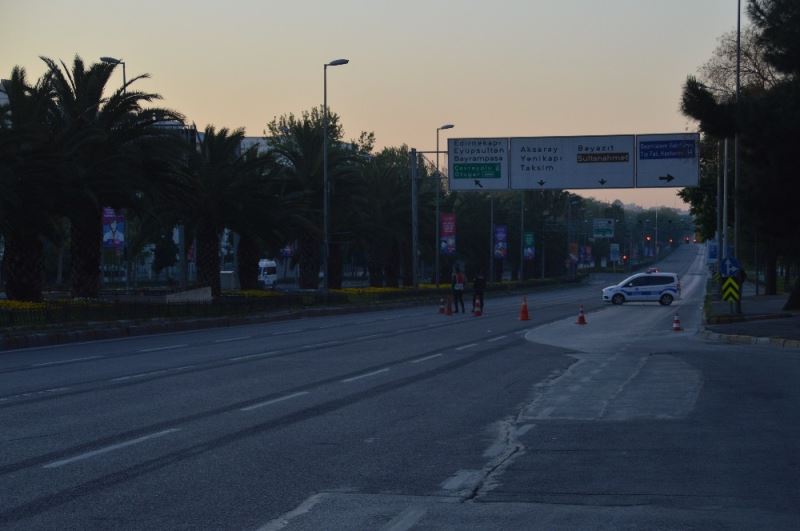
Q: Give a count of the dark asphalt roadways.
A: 1